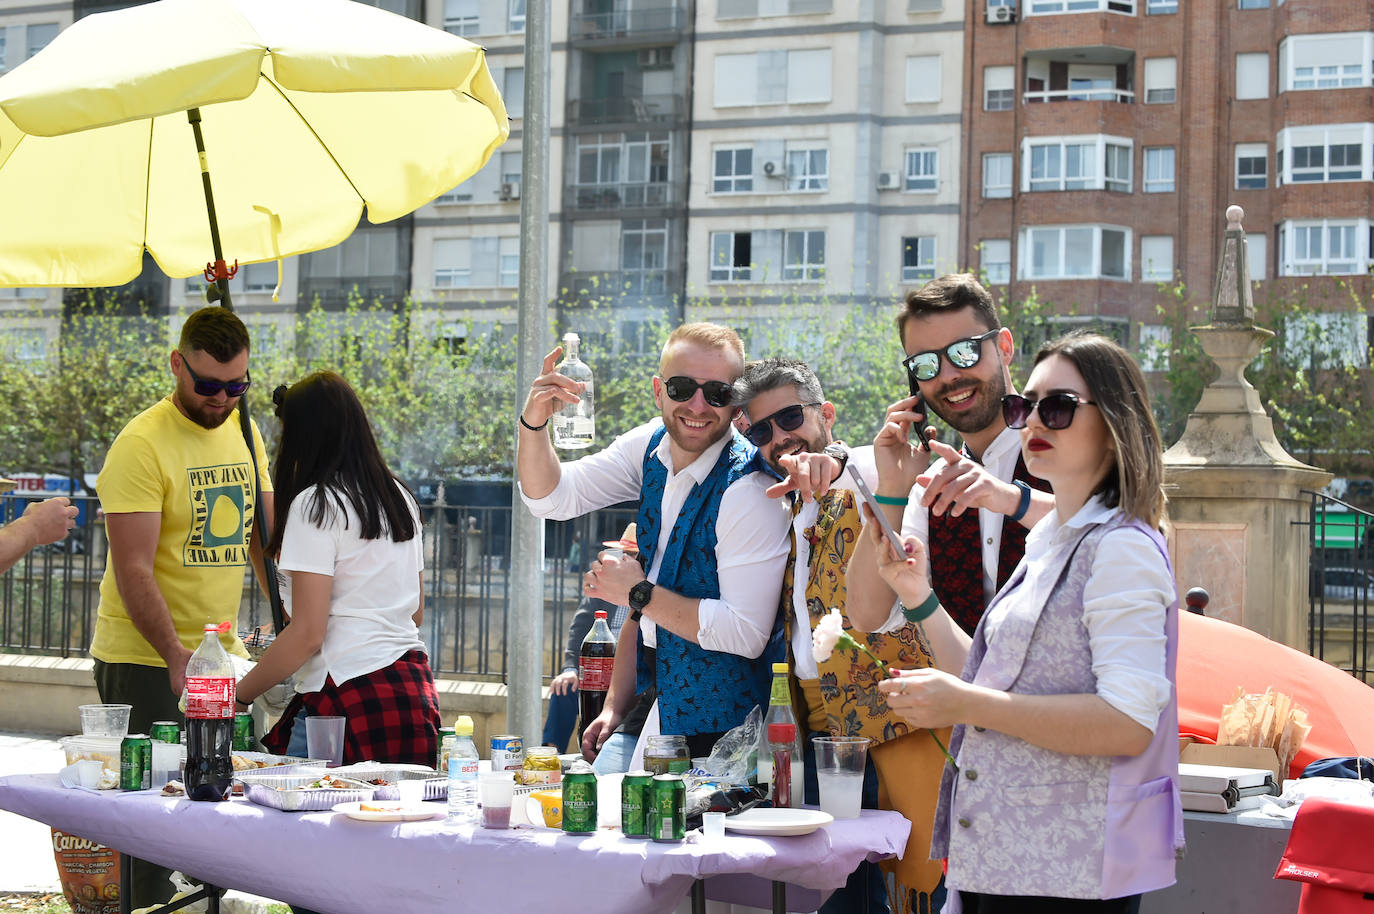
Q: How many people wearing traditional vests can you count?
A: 4